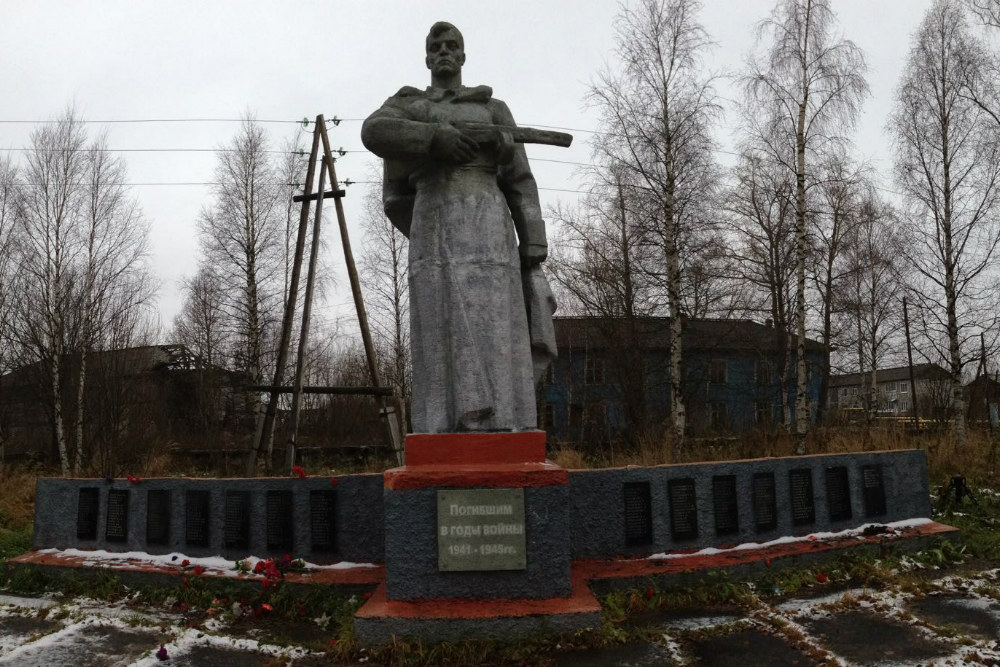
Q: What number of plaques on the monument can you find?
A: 15